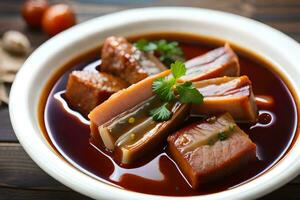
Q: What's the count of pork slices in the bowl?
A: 6